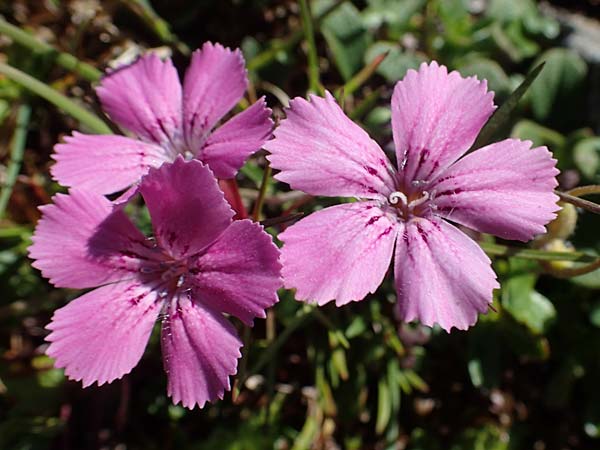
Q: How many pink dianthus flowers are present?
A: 3